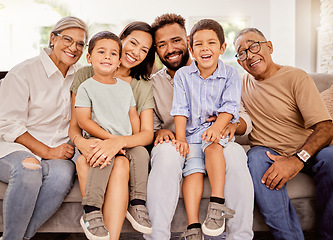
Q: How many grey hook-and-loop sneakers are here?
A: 4